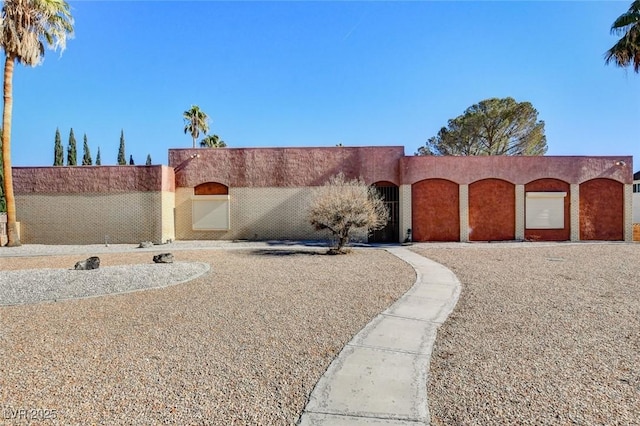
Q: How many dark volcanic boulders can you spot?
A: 2